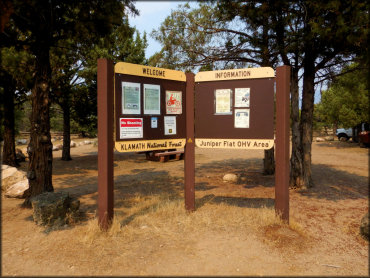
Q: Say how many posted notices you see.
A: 9